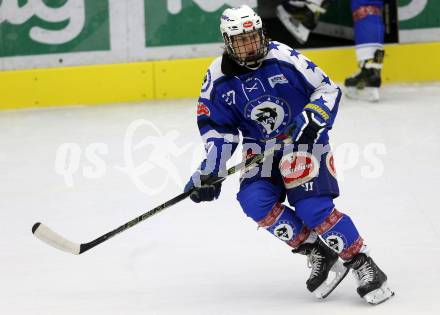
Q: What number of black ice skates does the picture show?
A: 4